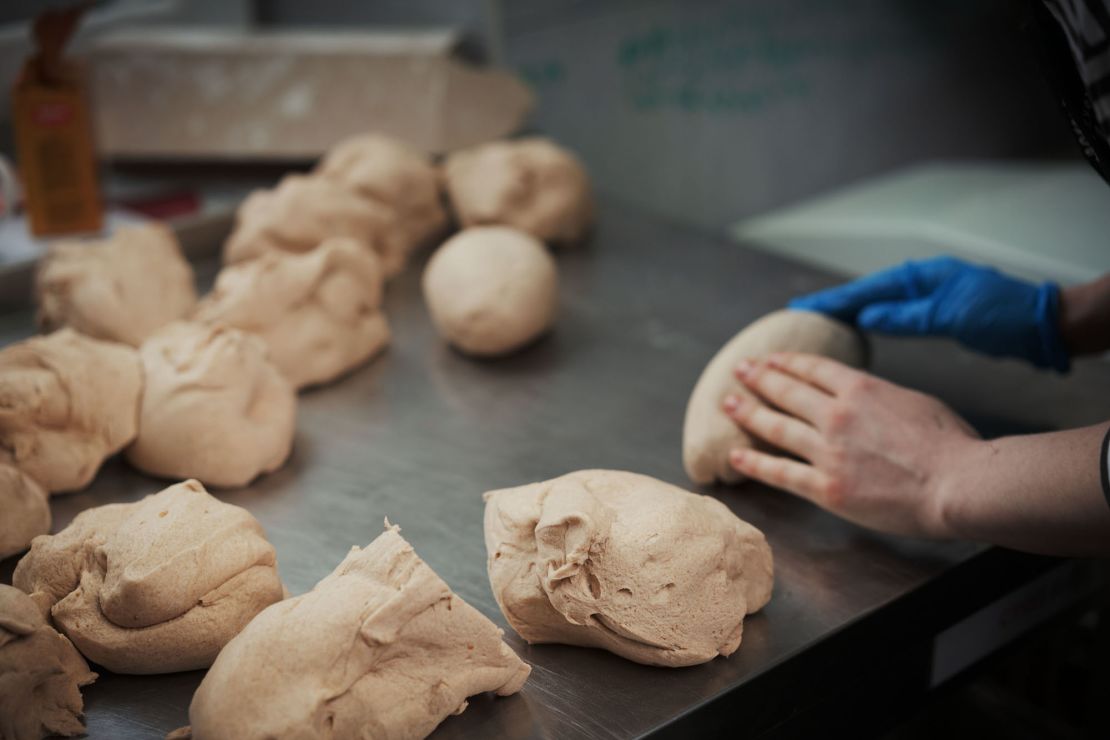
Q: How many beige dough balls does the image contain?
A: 14